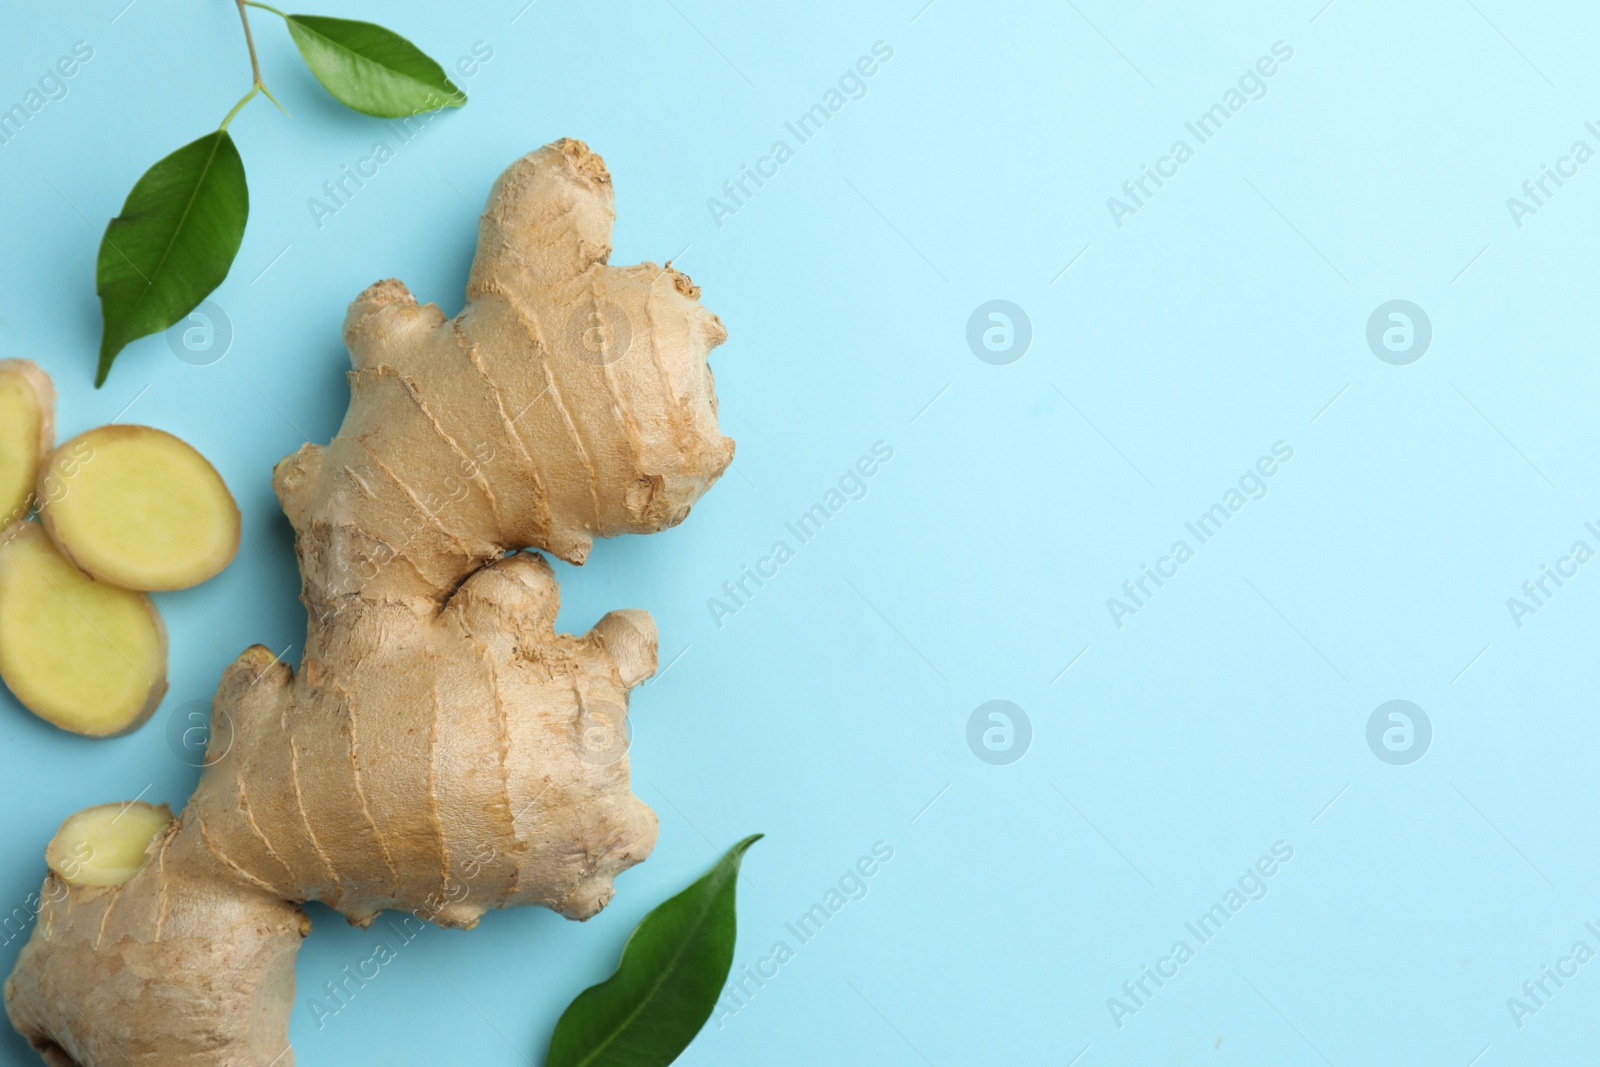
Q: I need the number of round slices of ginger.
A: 3